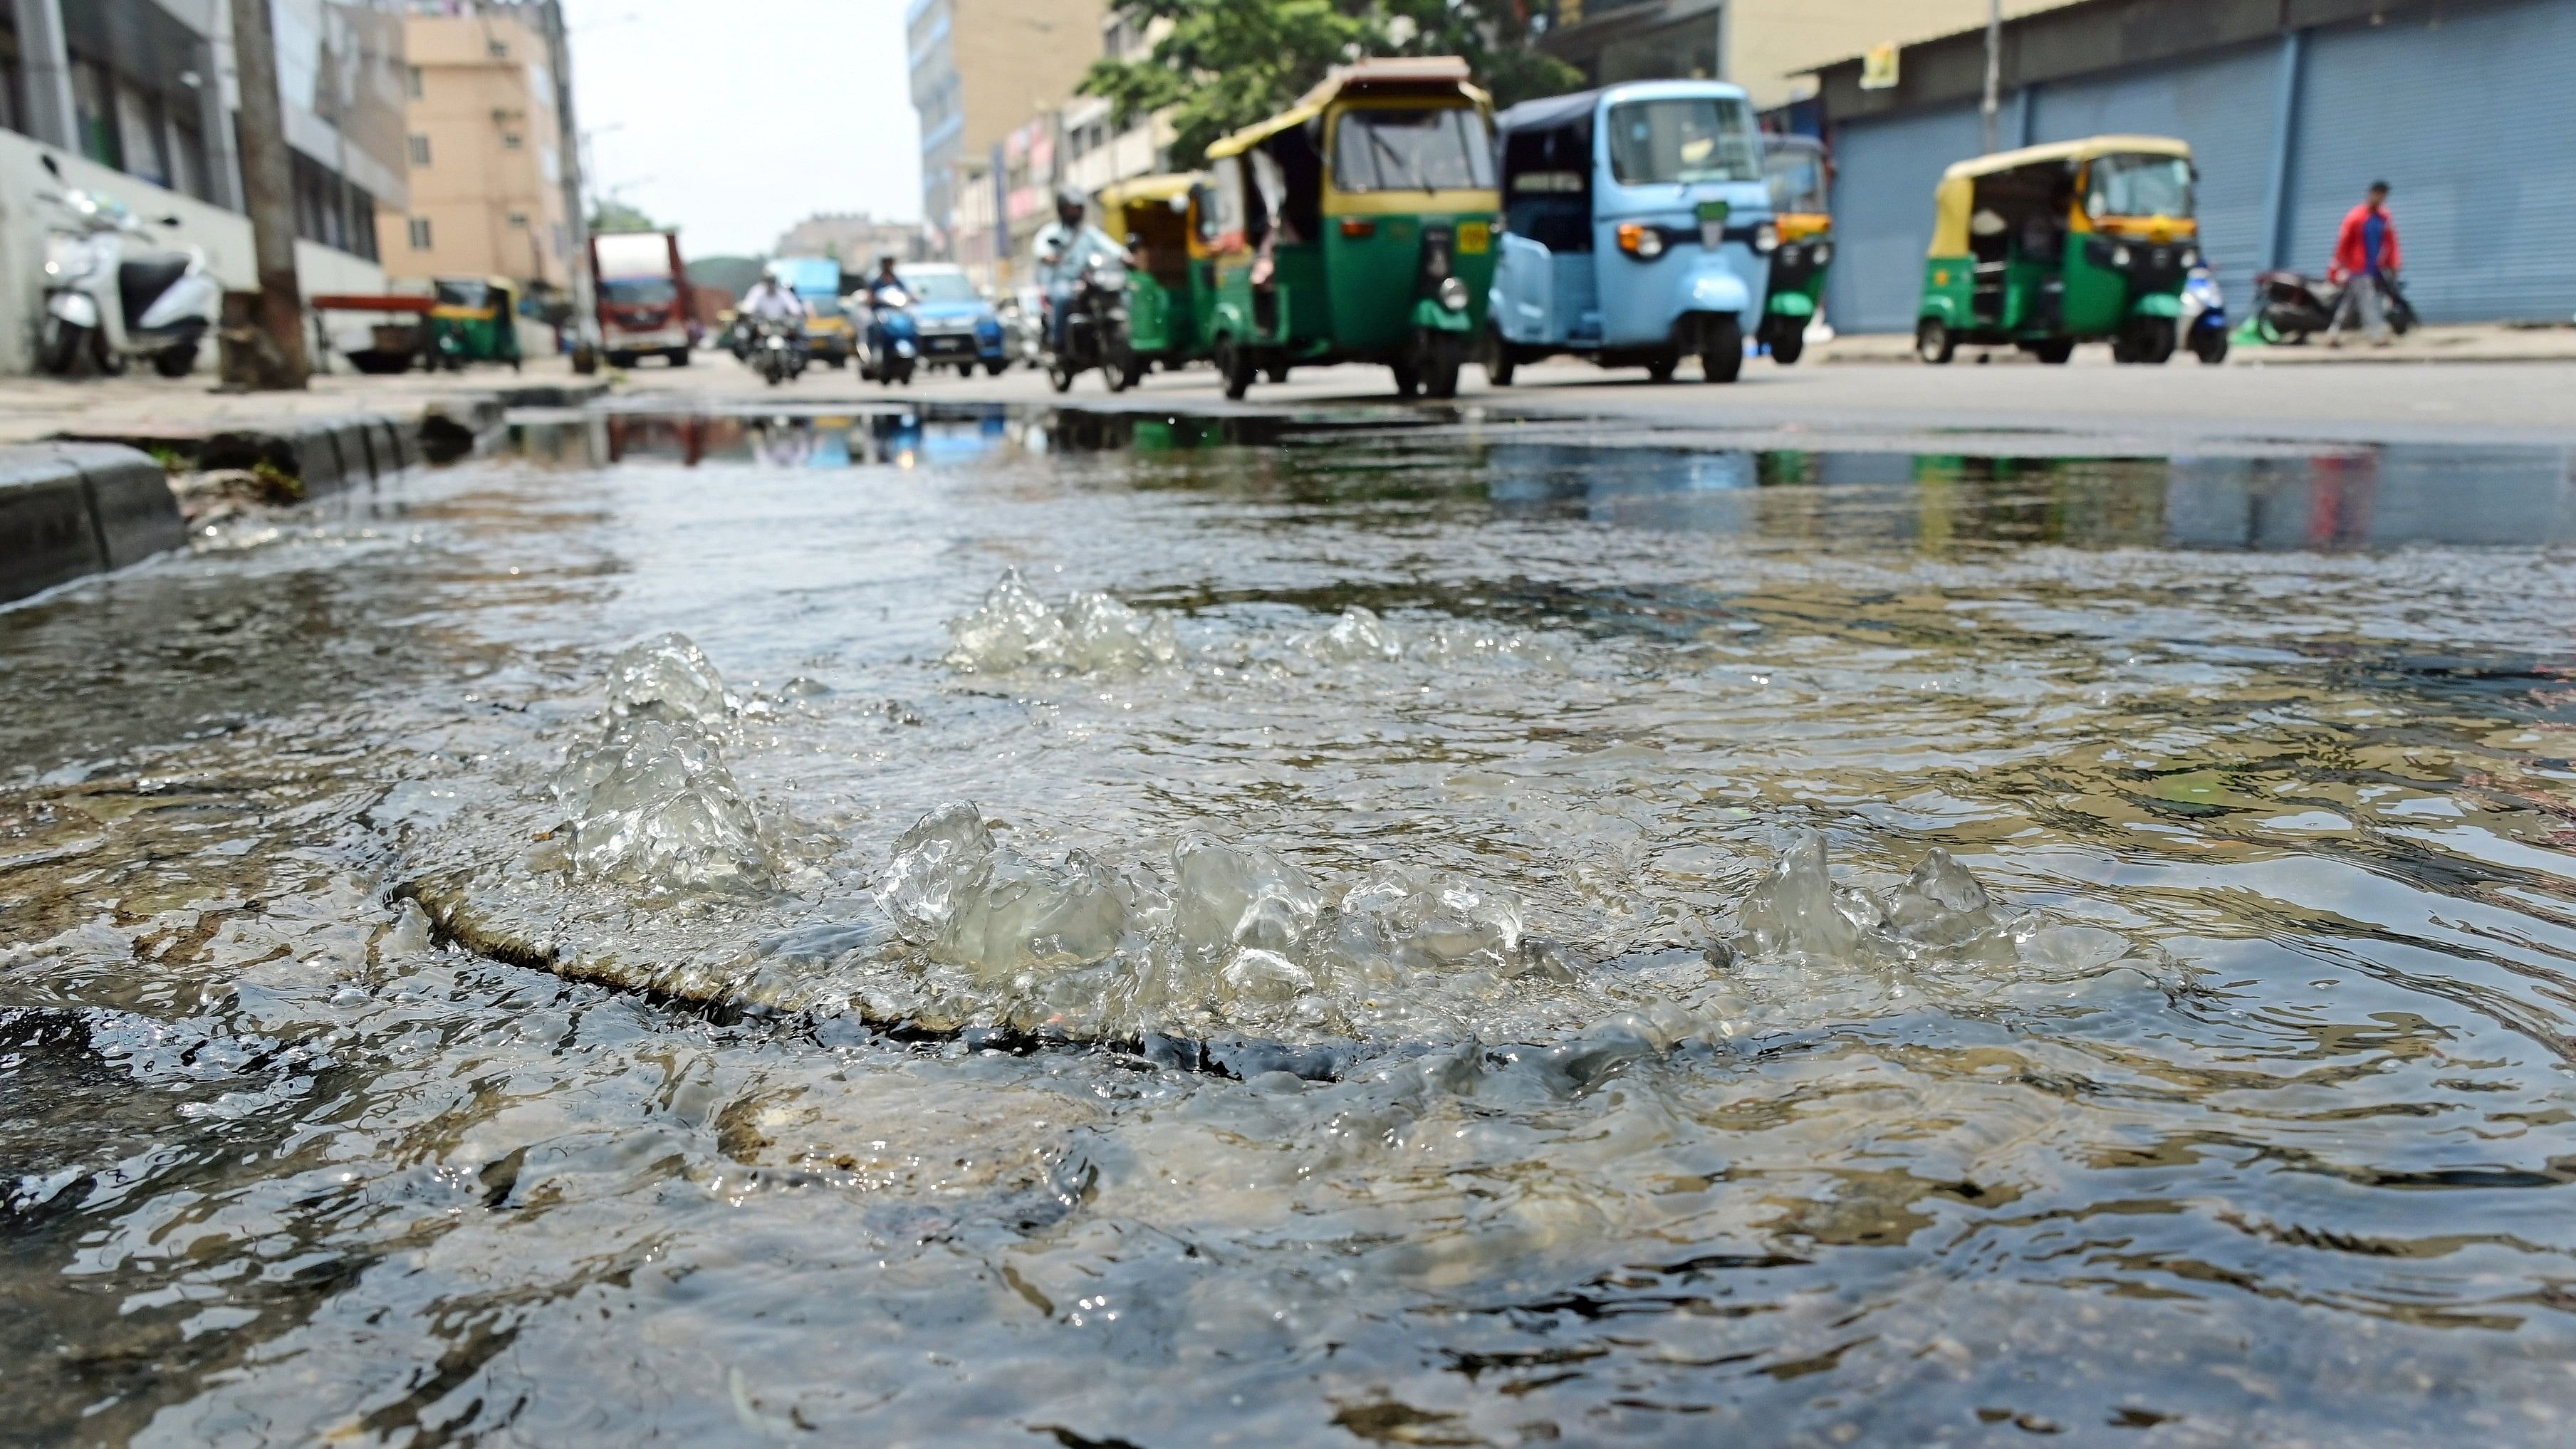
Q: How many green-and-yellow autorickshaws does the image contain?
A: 5